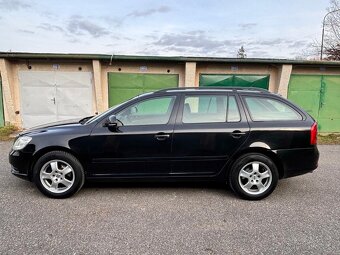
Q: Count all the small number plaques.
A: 4